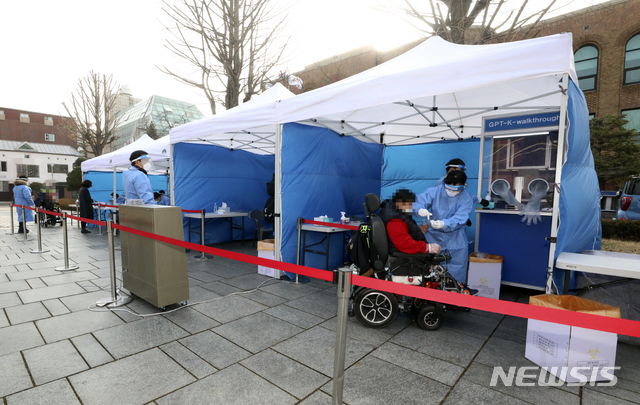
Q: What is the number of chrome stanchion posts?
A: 10